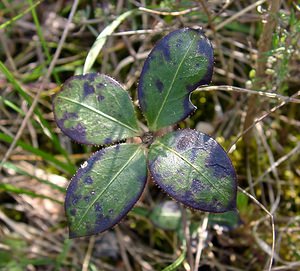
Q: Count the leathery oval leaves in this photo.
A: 4